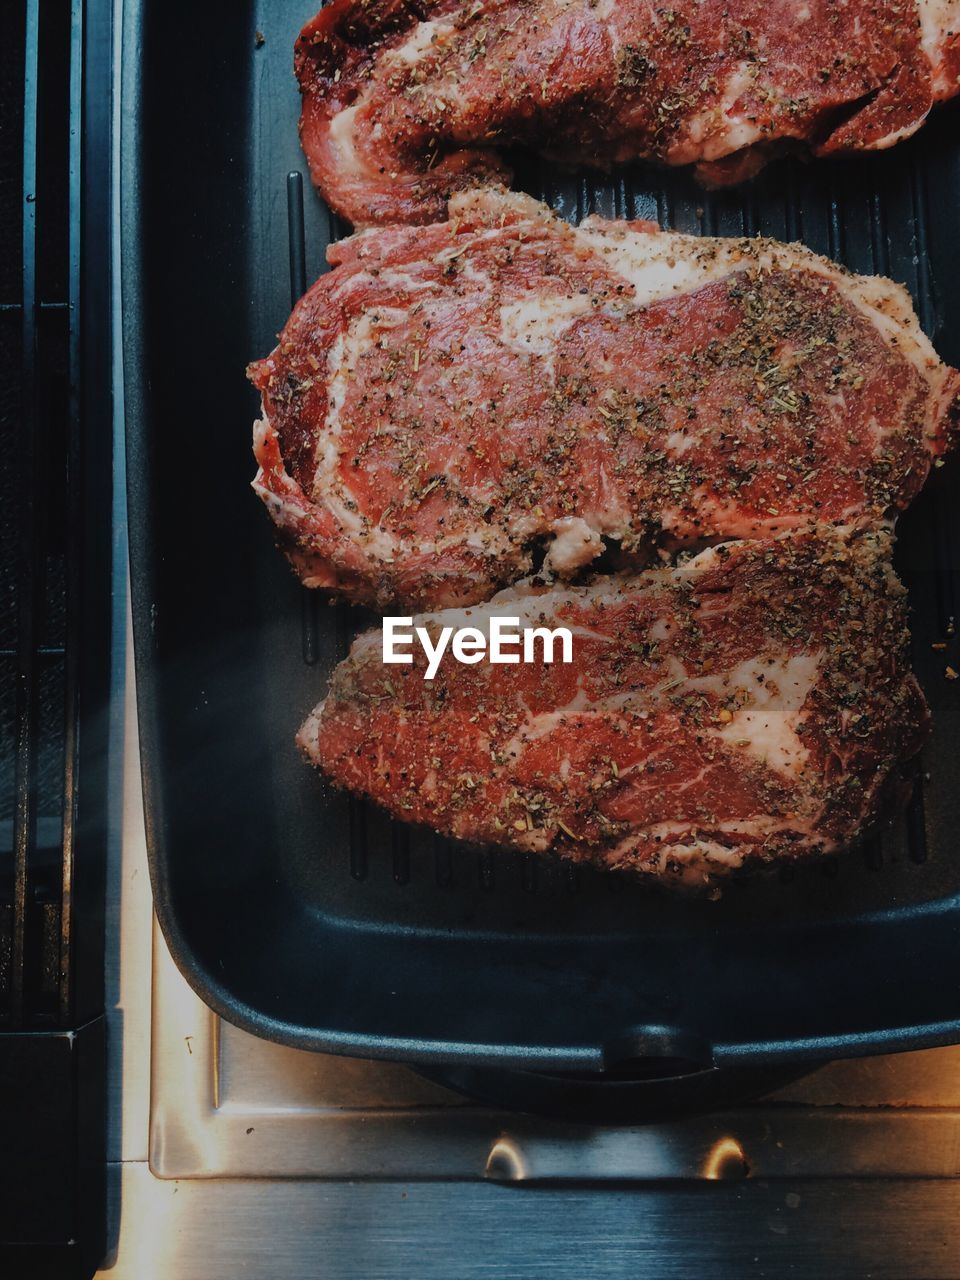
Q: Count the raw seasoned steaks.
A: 3